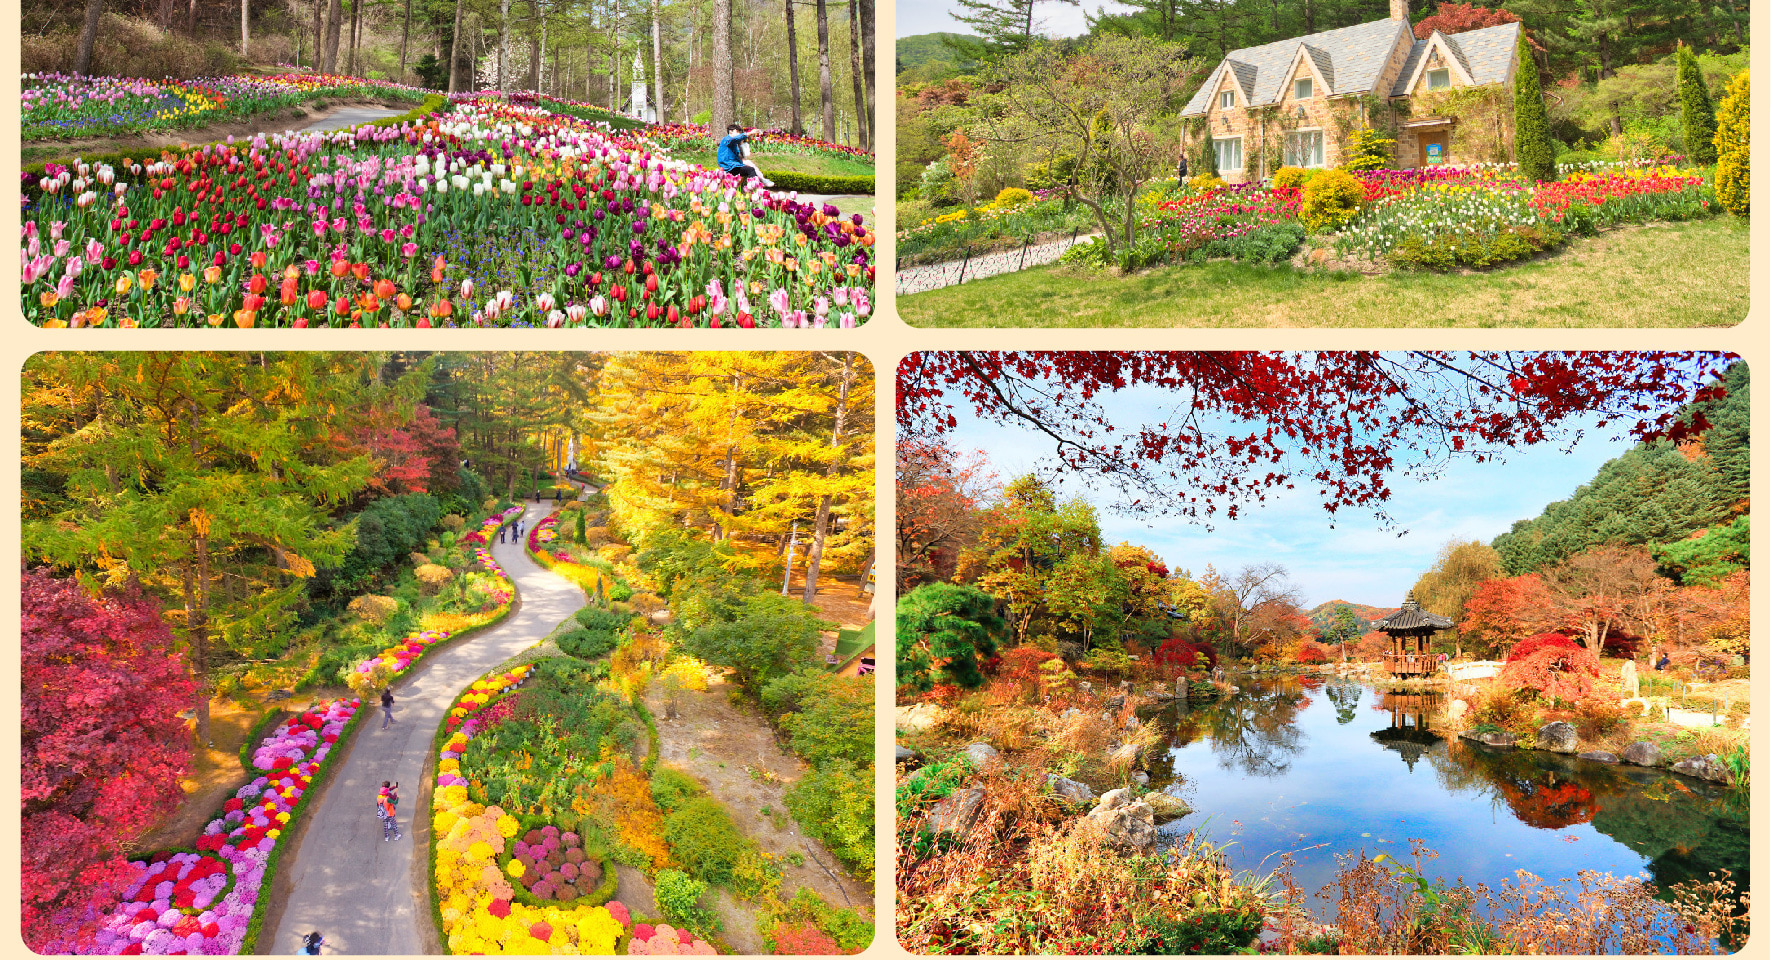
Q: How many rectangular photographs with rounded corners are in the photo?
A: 4